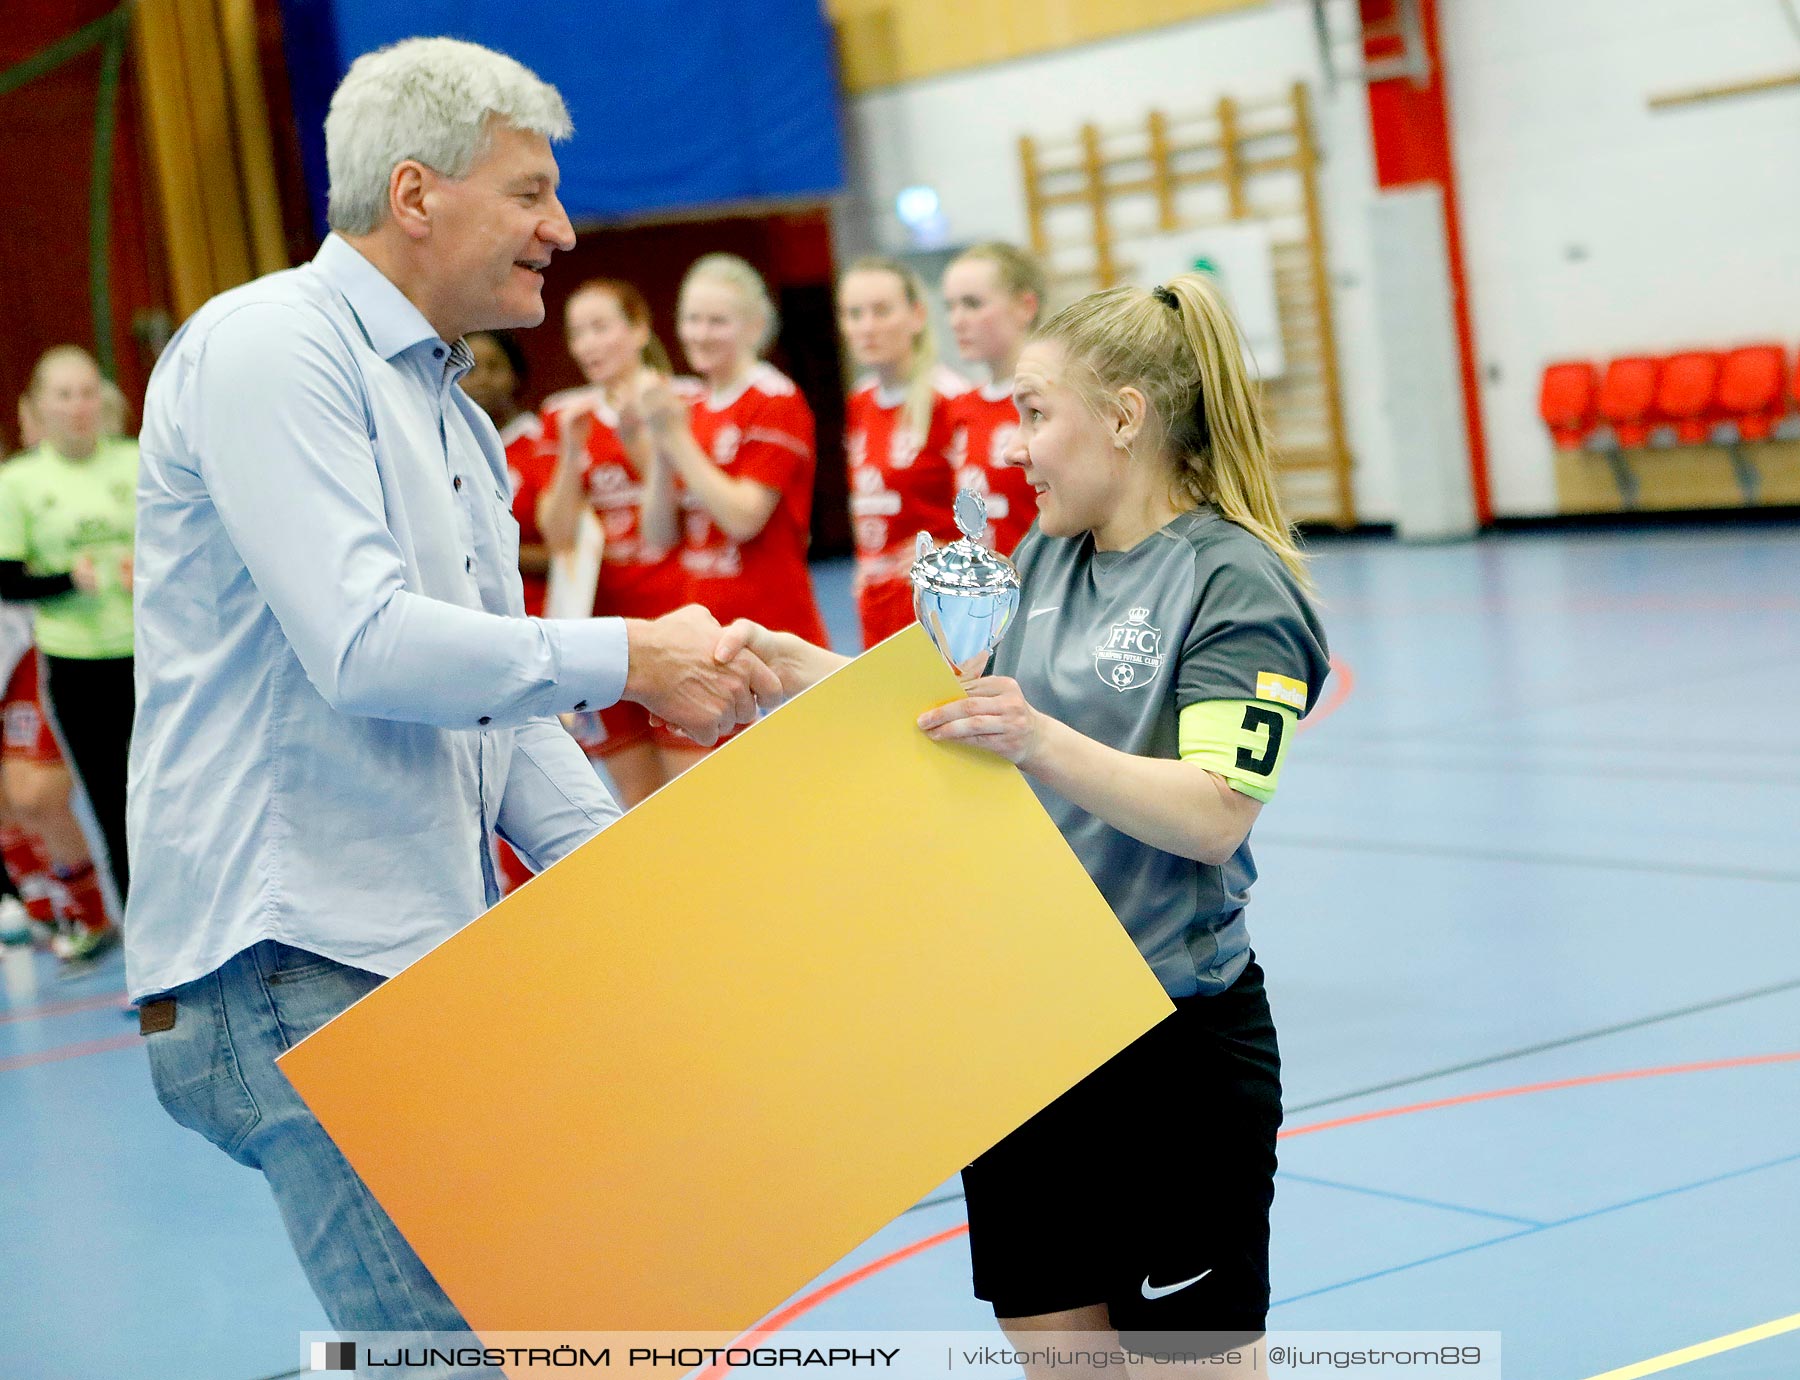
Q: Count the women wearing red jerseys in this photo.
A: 5